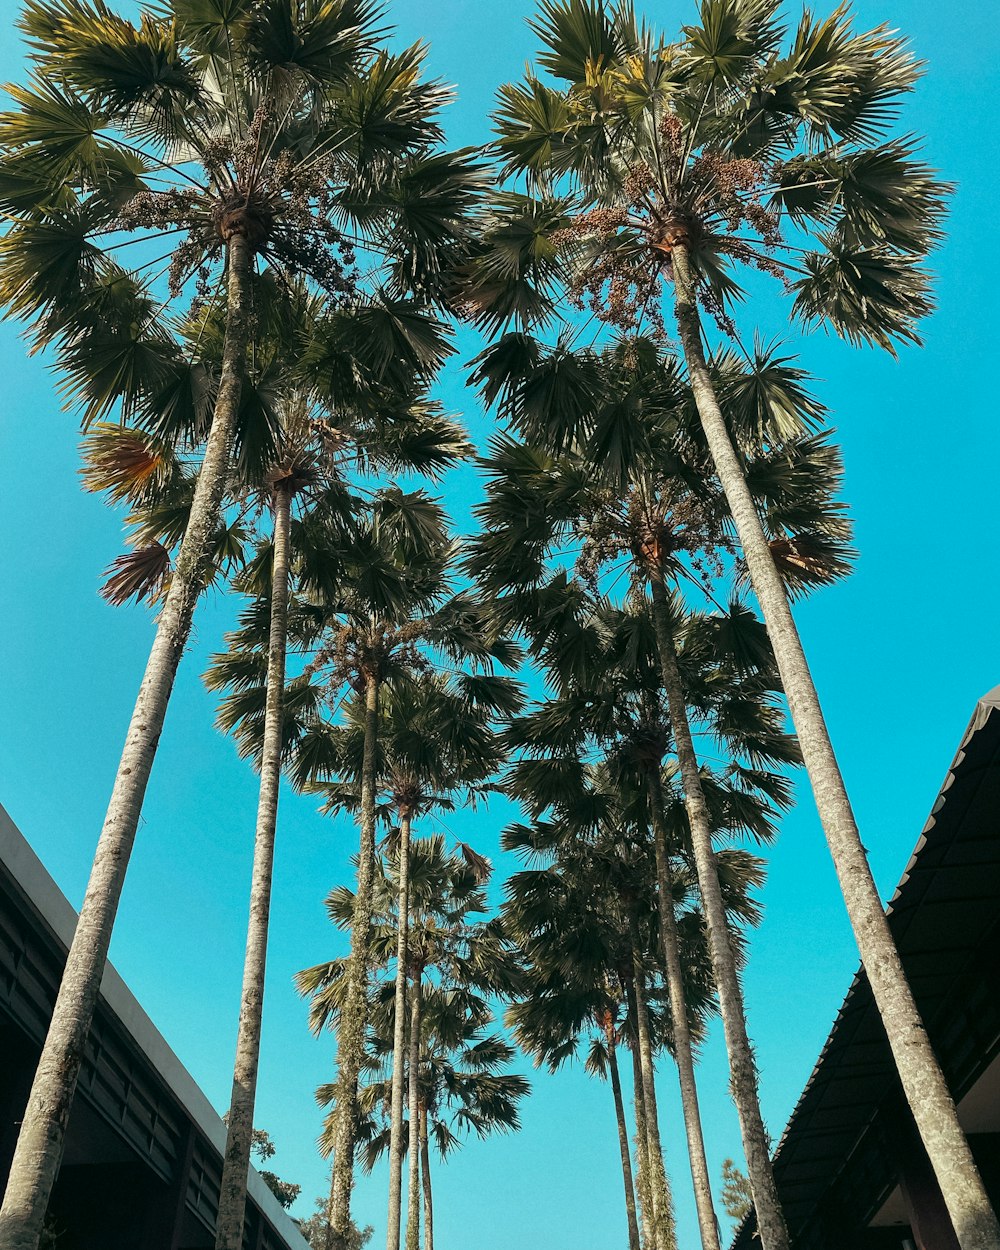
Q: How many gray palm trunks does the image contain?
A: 12